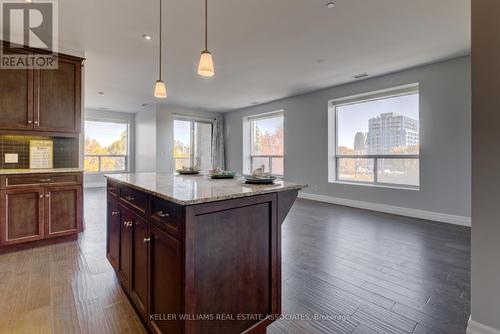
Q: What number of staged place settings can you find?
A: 3